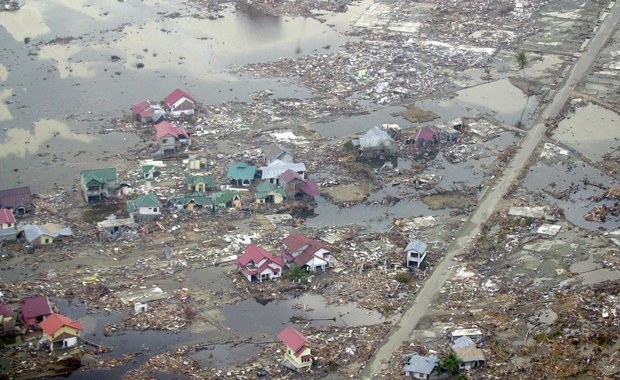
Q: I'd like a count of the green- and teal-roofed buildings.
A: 8